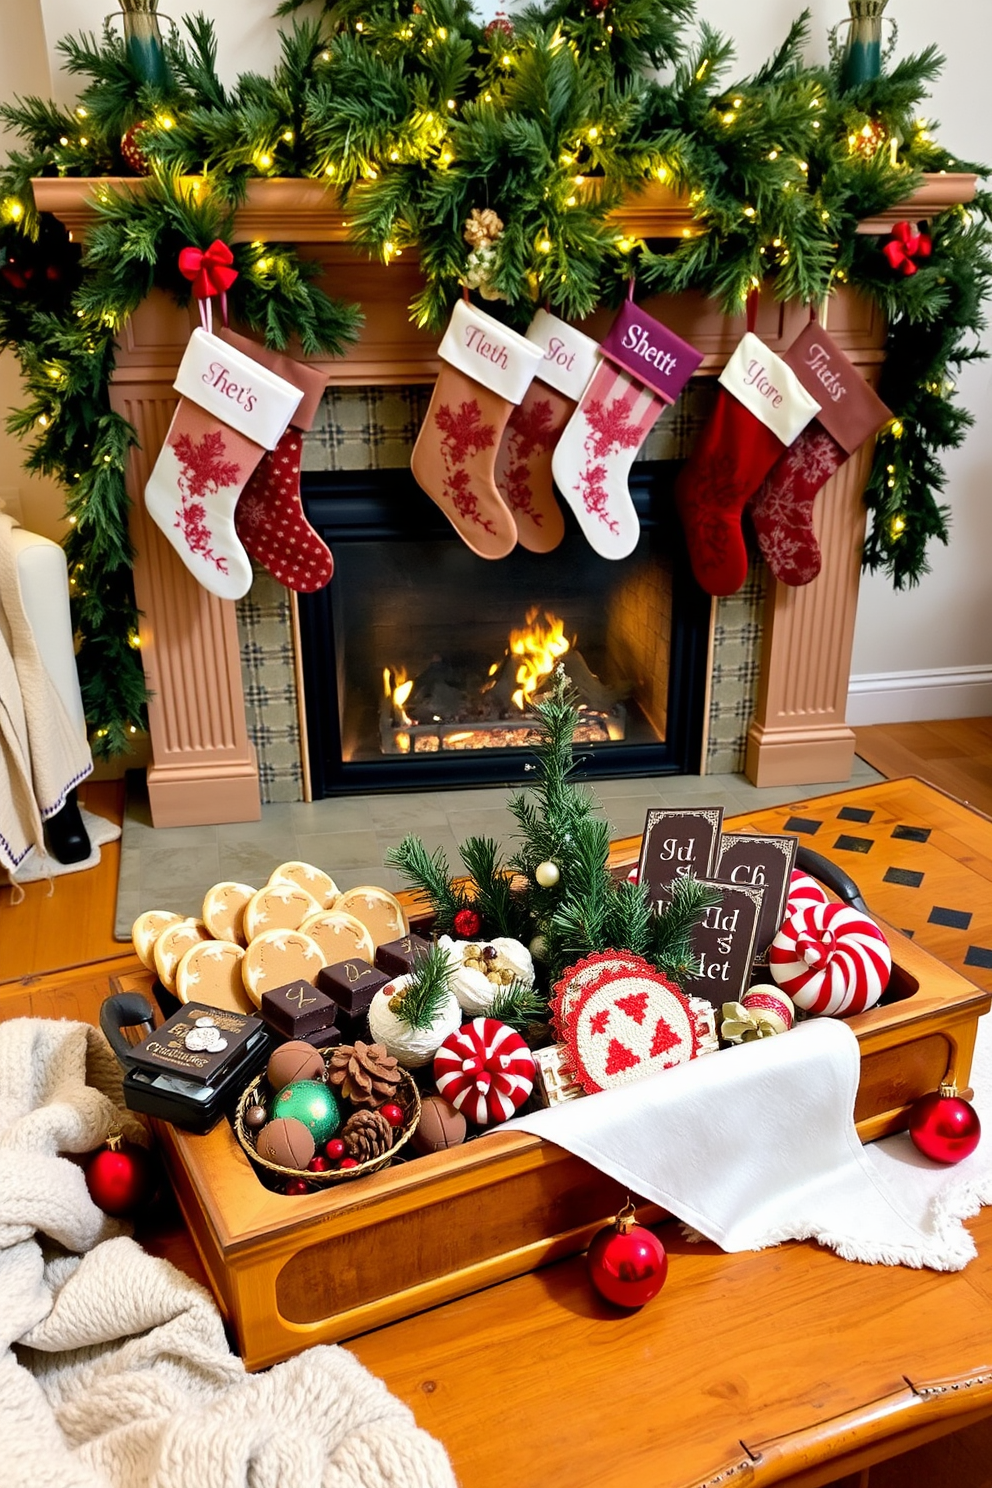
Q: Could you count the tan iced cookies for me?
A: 9